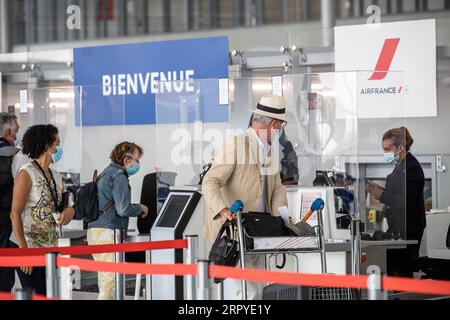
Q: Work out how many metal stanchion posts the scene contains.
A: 7